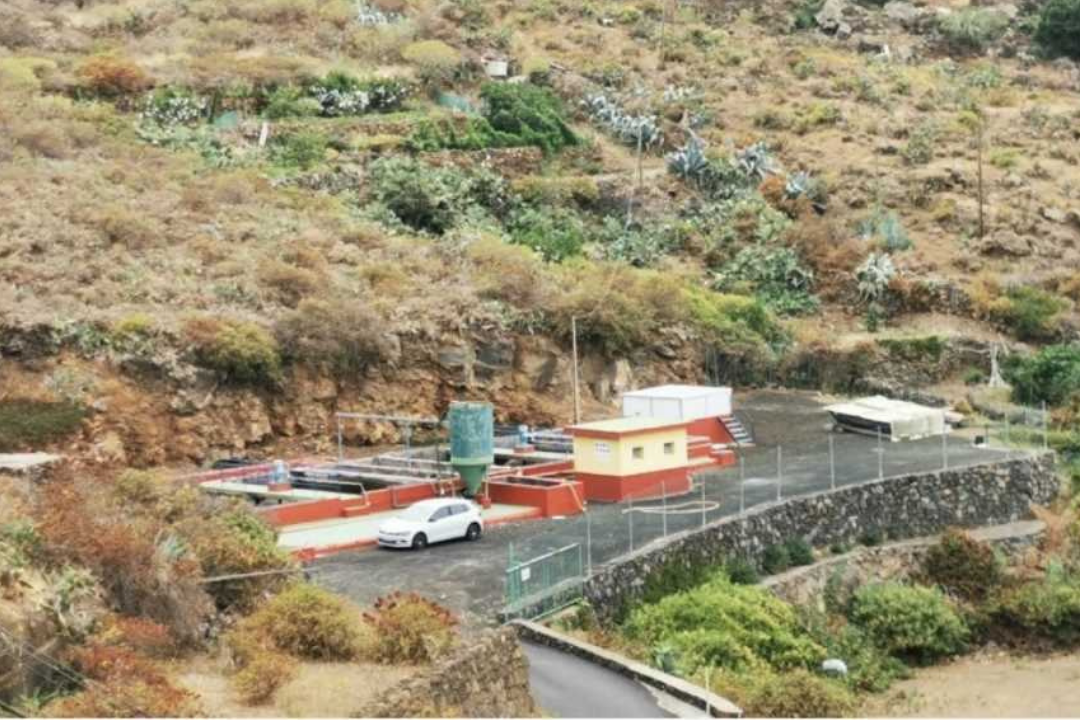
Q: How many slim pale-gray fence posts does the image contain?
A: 11